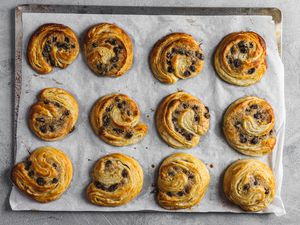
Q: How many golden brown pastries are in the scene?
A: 12